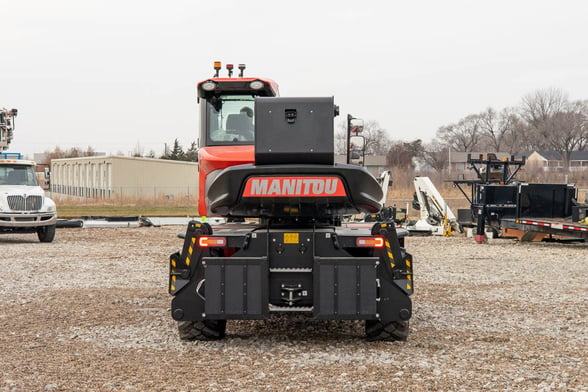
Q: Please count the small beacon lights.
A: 3